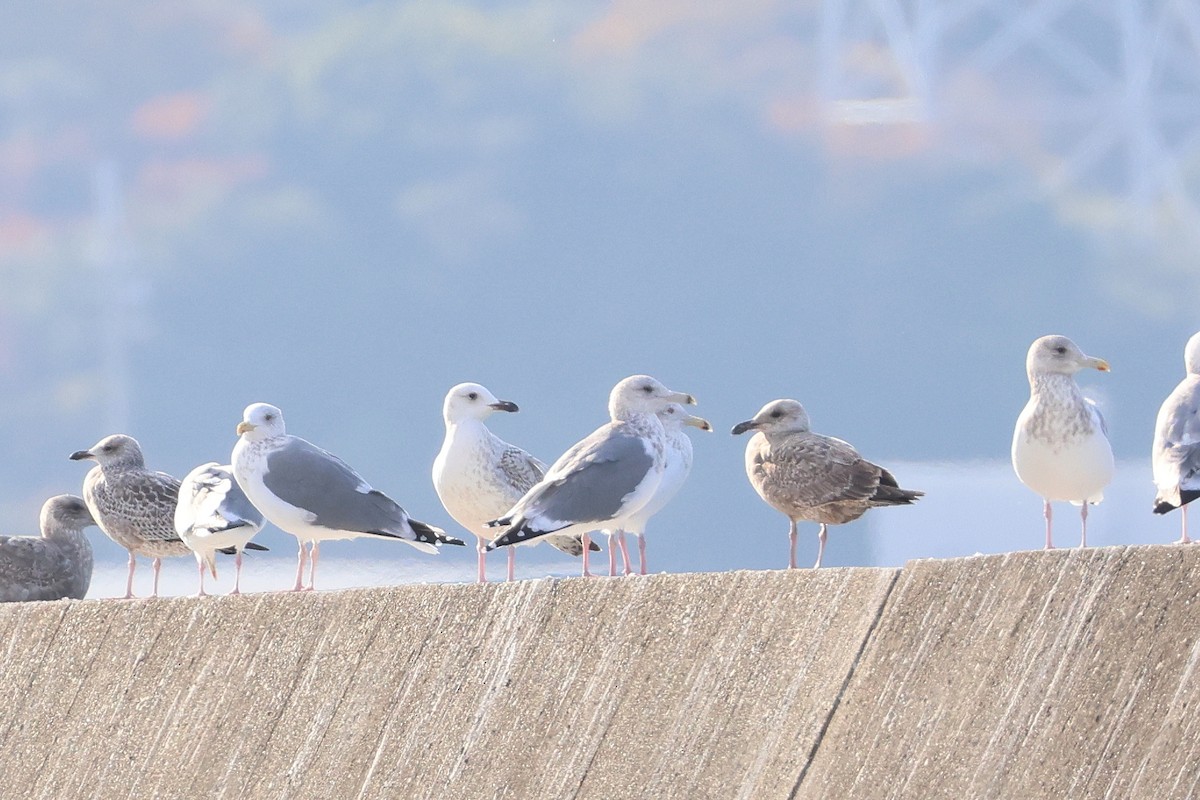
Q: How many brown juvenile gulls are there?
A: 3